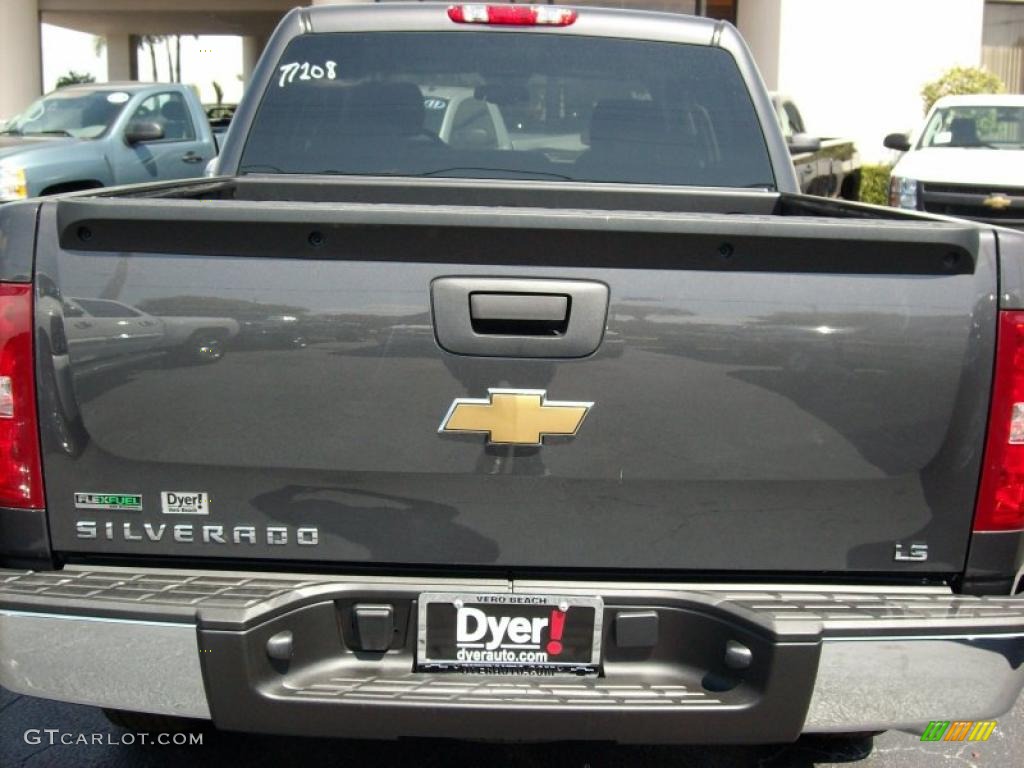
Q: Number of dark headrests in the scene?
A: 2